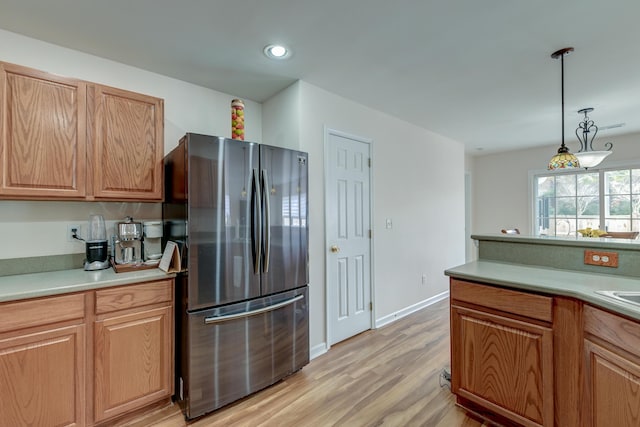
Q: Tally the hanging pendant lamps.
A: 2